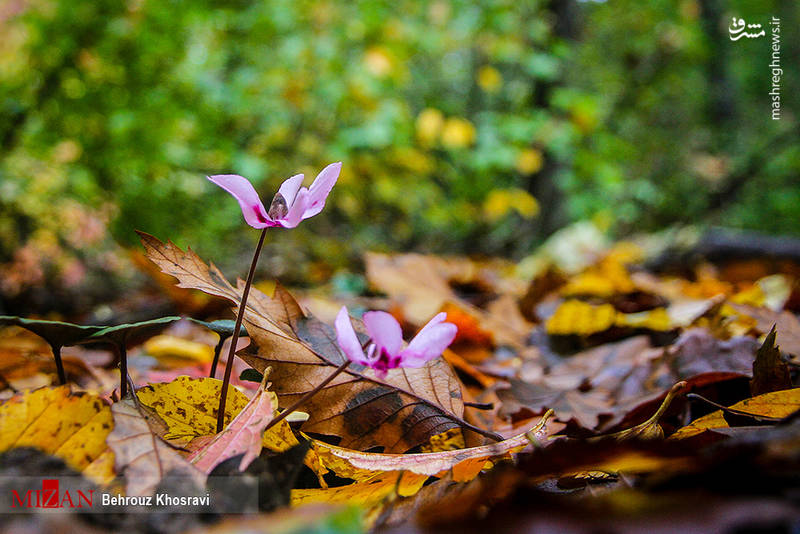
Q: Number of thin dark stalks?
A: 5